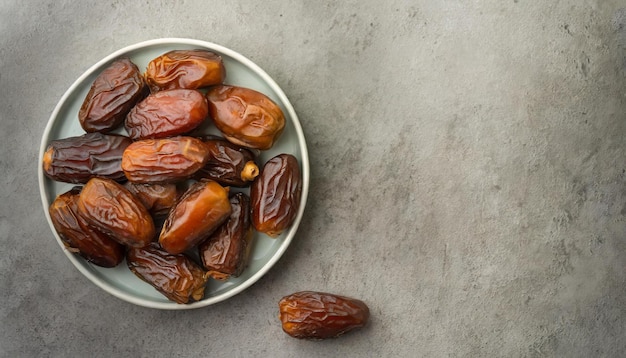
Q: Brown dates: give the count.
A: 15